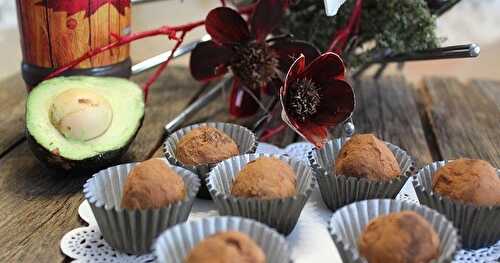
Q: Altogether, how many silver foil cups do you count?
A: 7